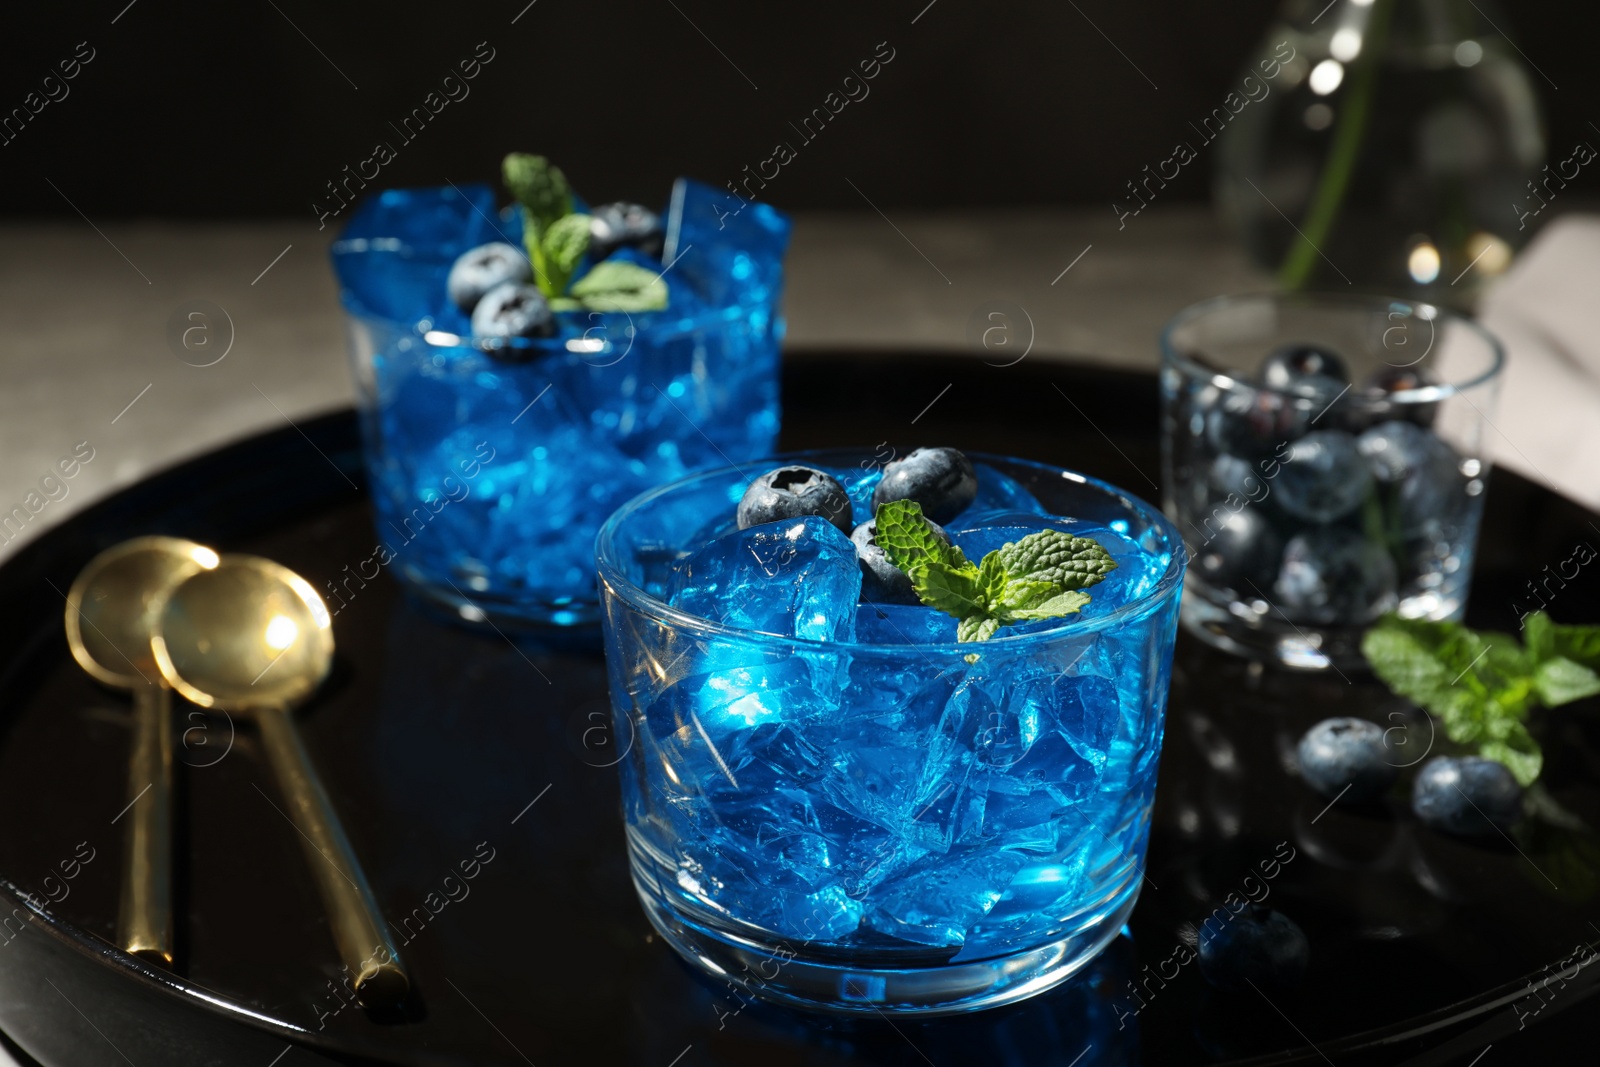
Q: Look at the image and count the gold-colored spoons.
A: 2